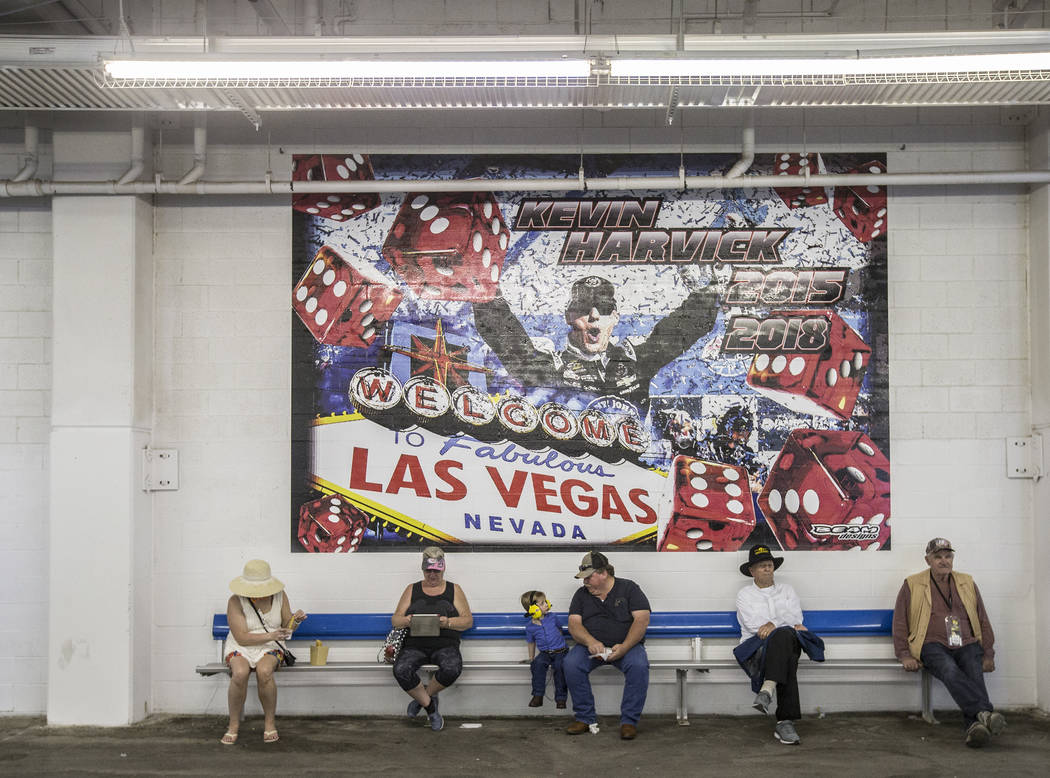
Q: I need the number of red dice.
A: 9